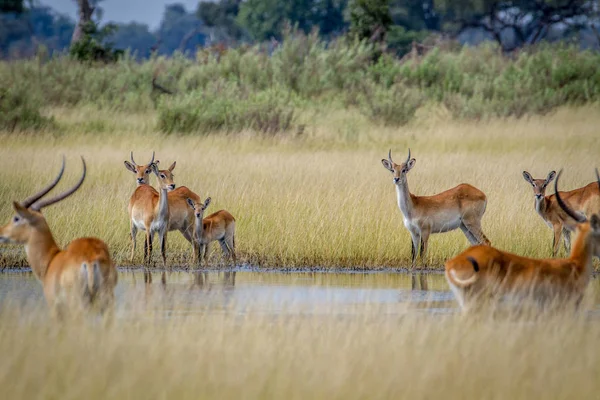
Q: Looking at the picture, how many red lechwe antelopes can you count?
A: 7